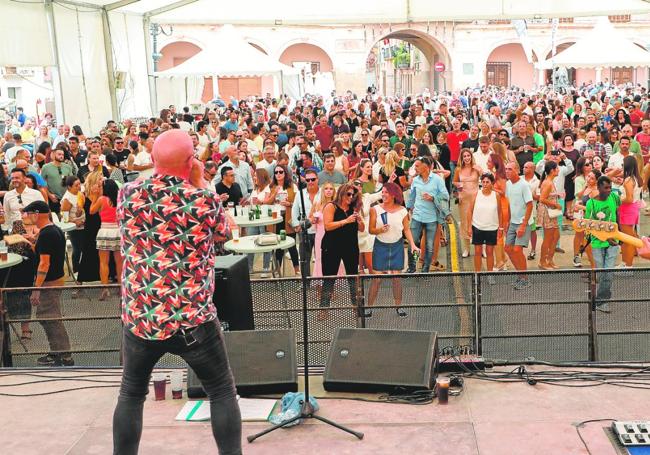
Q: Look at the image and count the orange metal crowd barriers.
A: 0